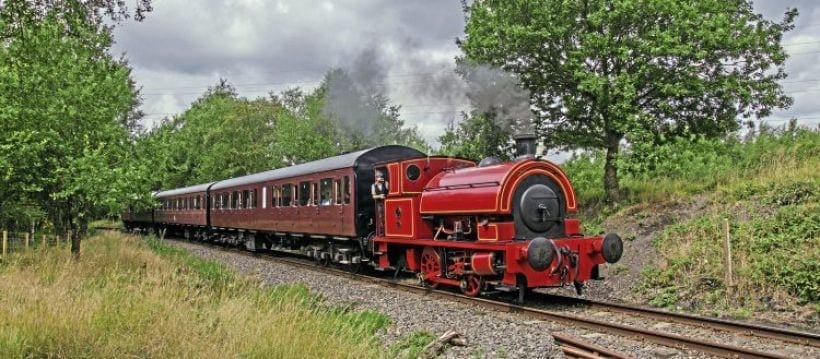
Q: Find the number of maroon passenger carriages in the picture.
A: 3